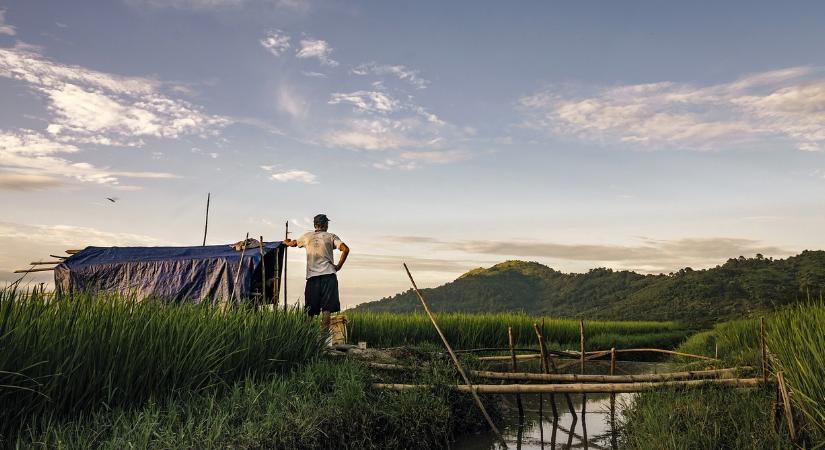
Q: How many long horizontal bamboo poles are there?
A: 2